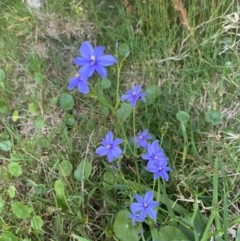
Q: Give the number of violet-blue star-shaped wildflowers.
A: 9